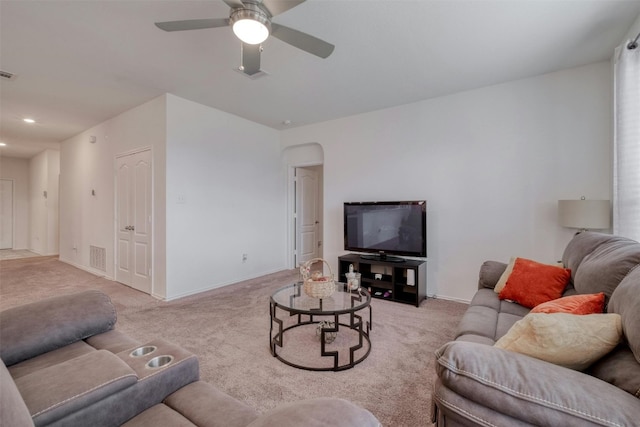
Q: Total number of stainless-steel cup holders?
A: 2